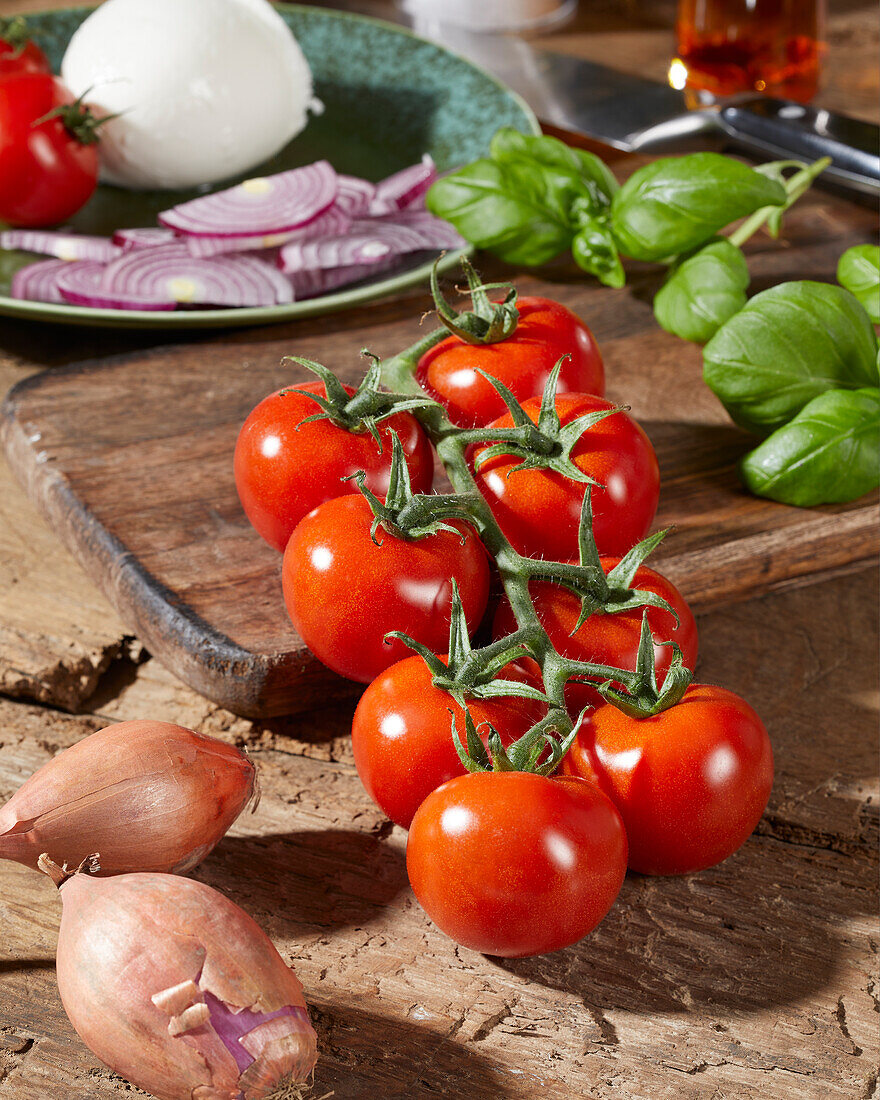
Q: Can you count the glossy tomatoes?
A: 10